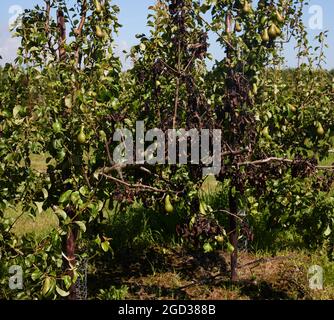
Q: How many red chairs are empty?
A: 0